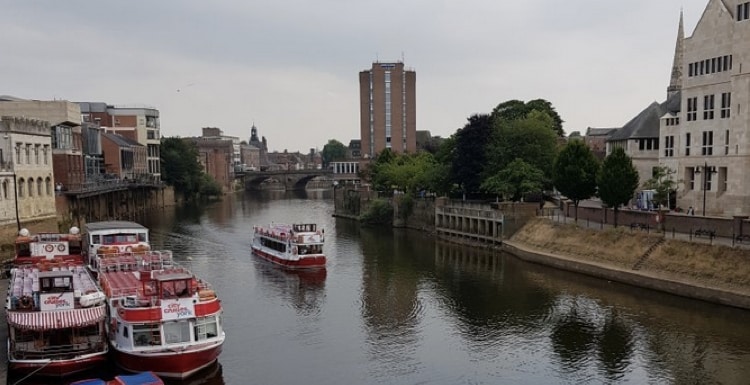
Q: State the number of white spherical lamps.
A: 2